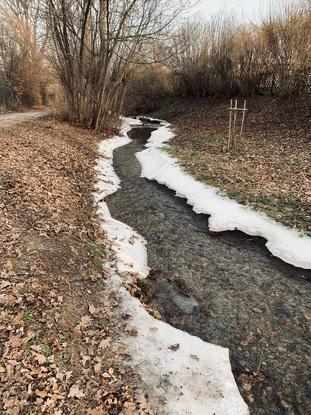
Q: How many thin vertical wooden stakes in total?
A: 3